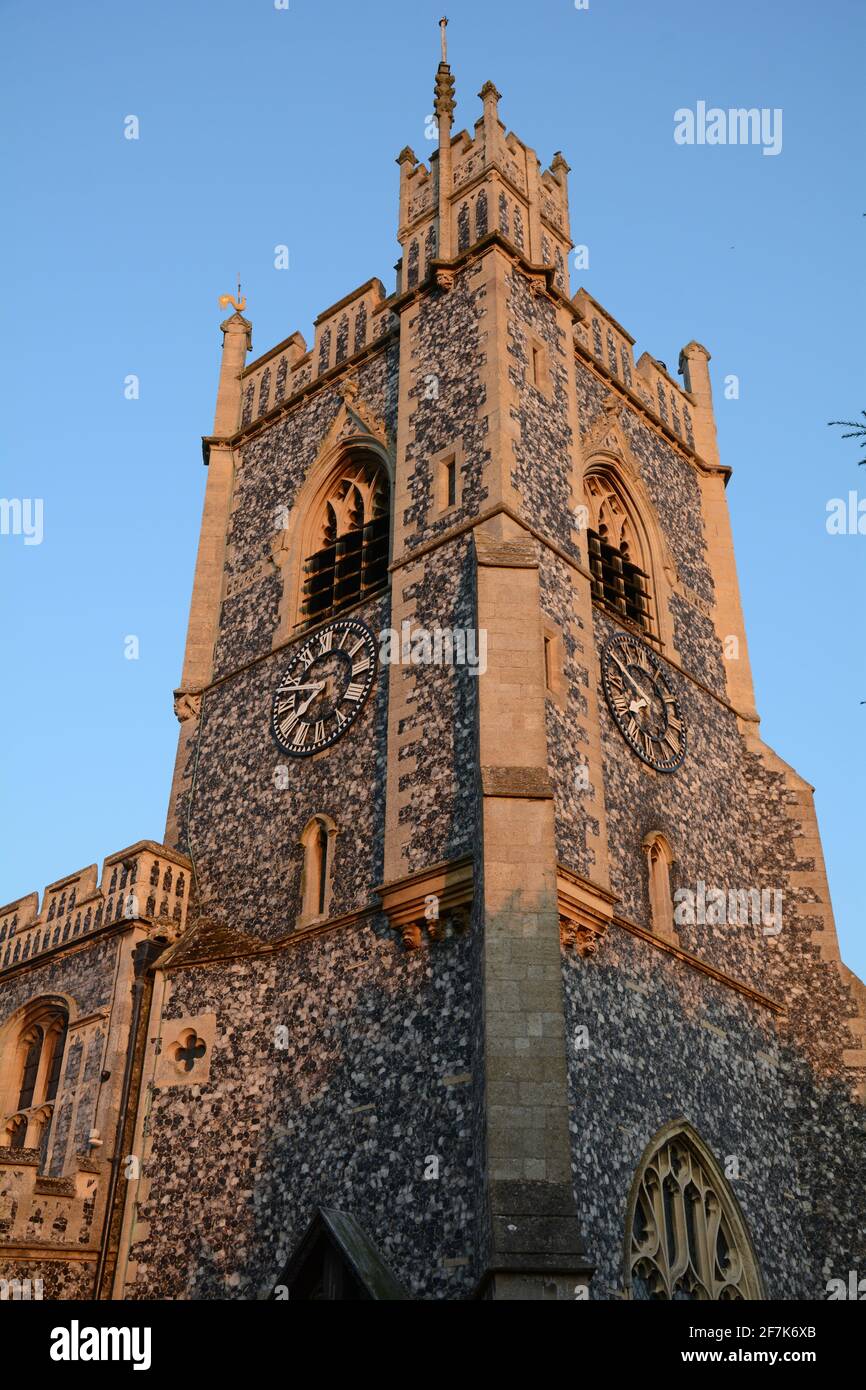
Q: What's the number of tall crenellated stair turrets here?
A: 1